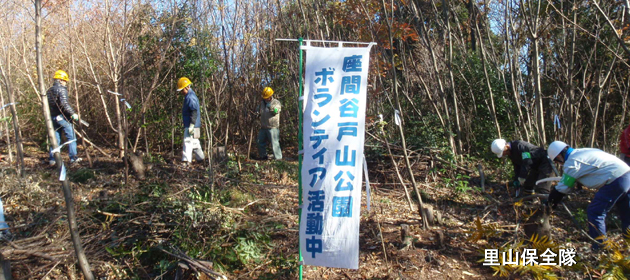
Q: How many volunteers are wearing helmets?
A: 5